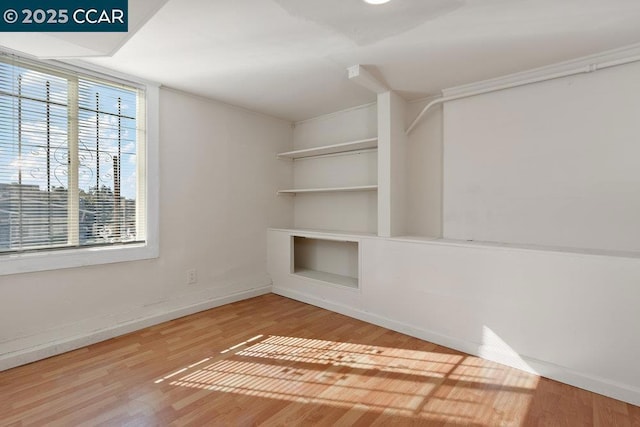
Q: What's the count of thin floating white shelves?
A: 2